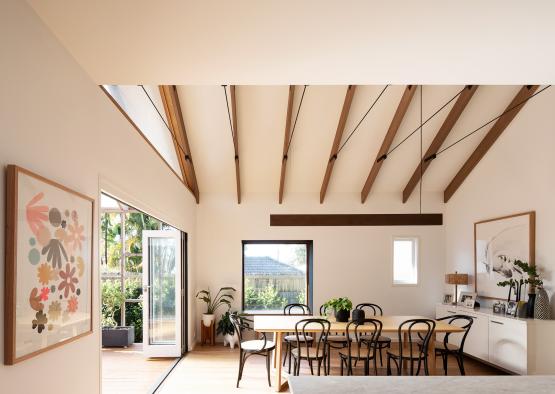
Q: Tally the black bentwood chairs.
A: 8